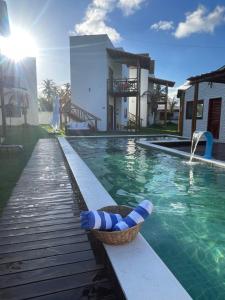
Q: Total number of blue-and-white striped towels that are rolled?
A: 2